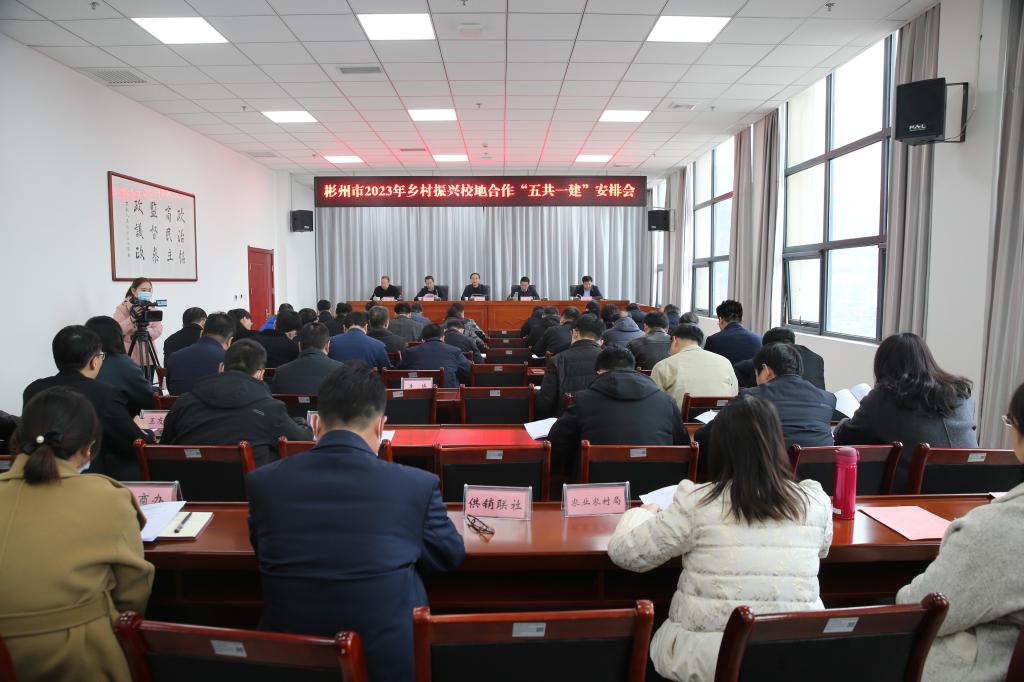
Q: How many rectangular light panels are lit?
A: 9